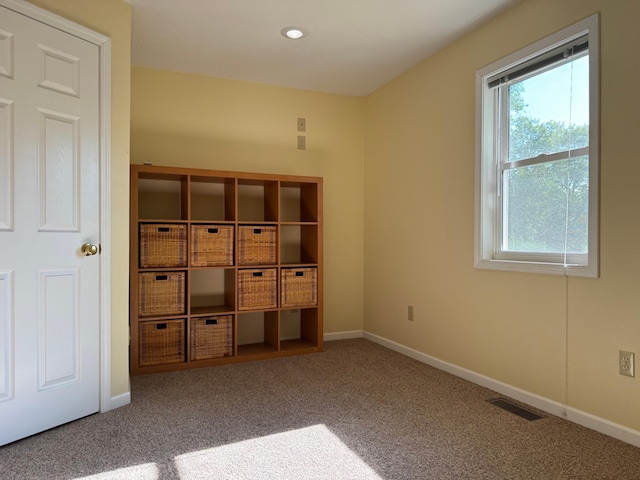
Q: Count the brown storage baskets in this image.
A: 8